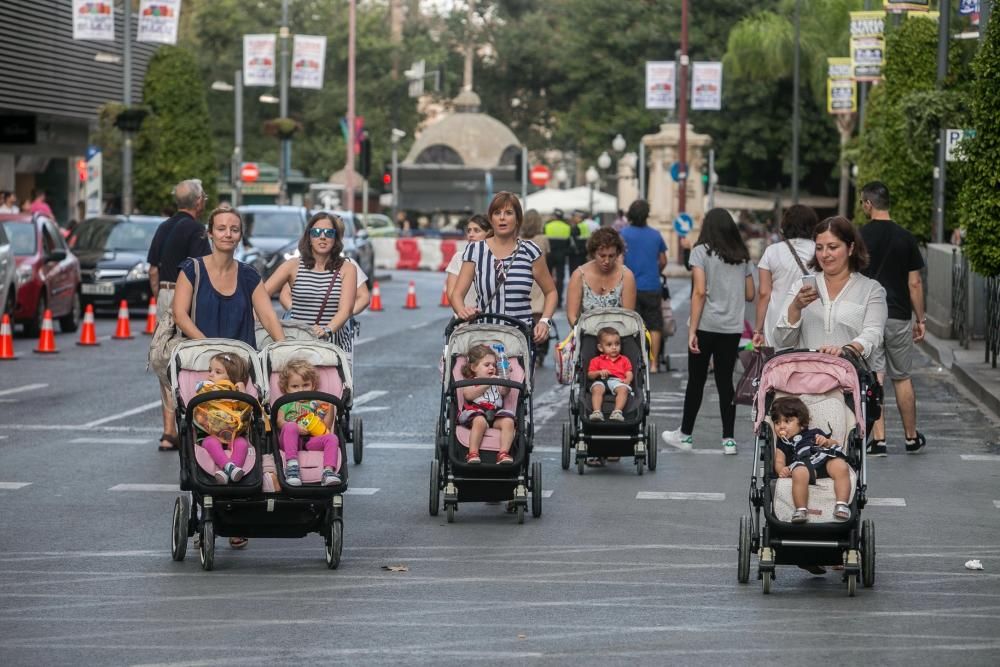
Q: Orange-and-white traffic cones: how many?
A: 8